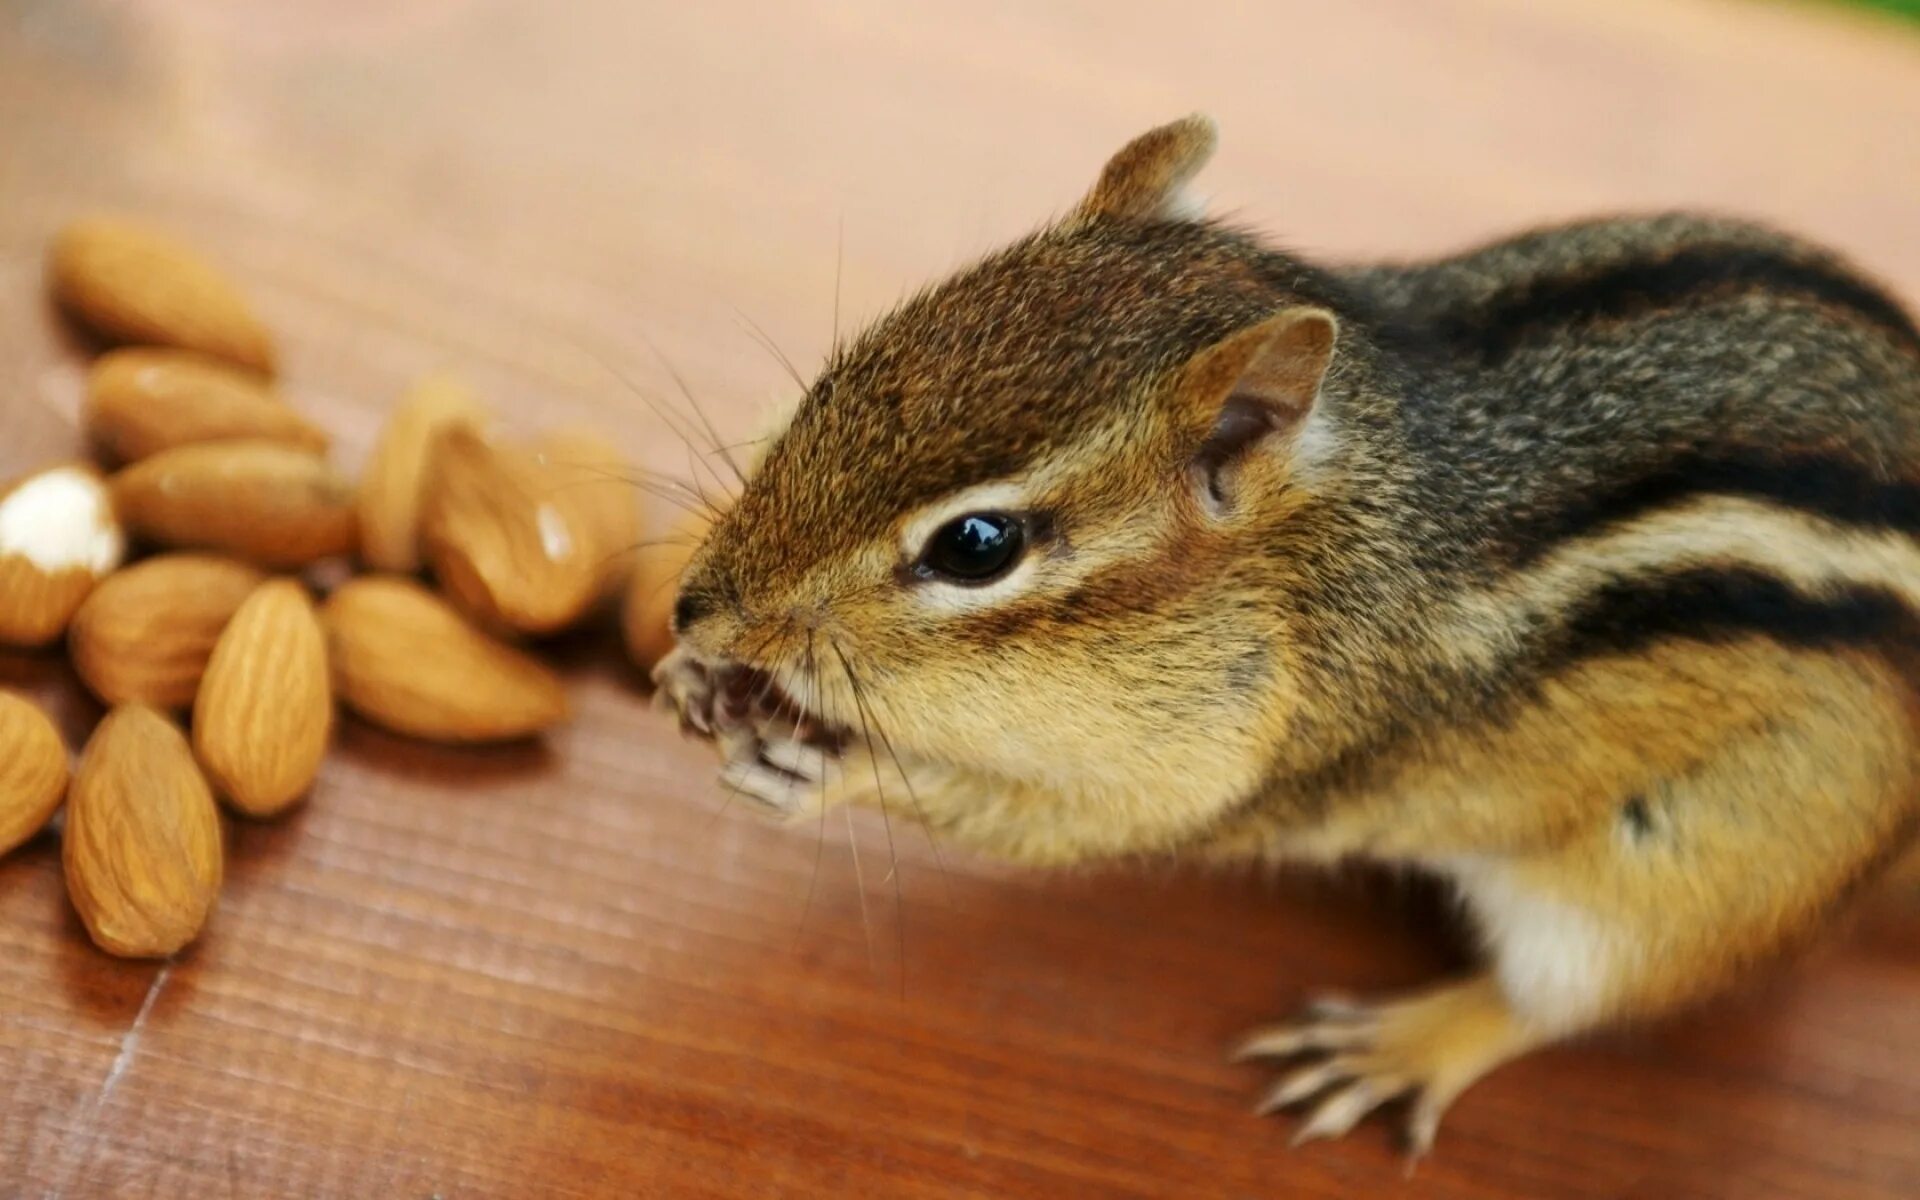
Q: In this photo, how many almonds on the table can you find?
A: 13